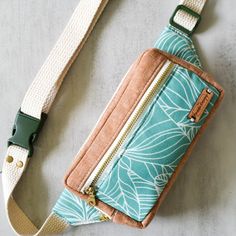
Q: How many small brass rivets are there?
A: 2